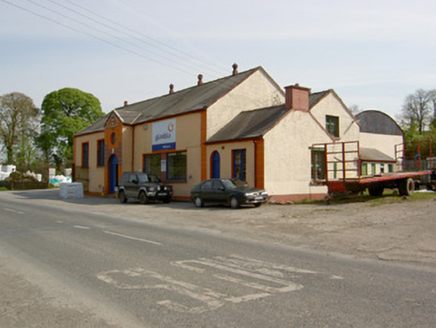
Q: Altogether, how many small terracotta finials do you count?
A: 4